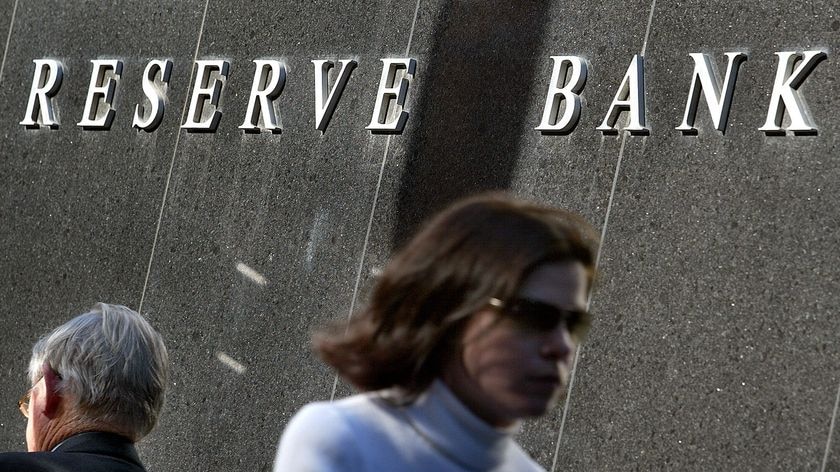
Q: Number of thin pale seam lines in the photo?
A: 5